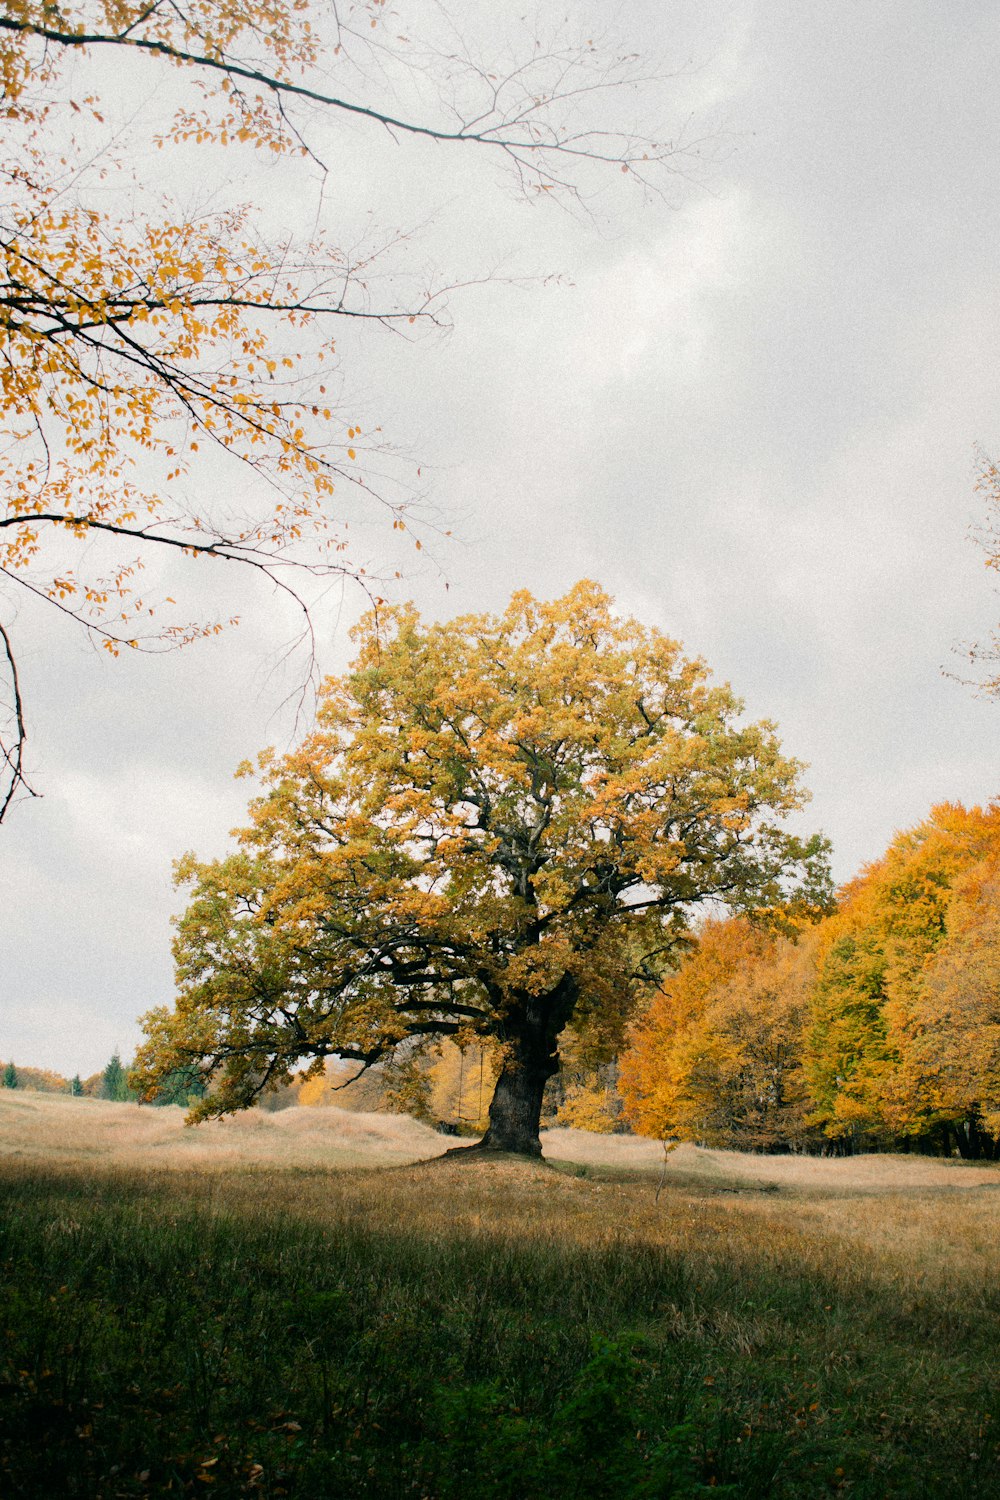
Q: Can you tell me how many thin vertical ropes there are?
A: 2